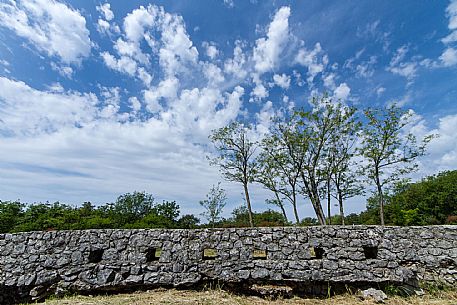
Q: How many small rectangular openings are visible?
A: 6